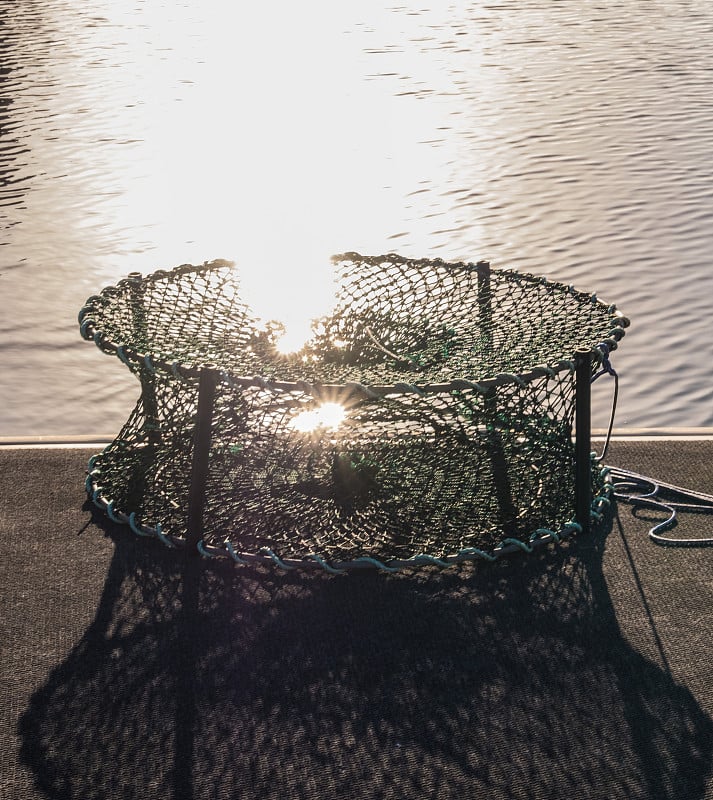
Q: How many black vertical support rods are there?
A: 4